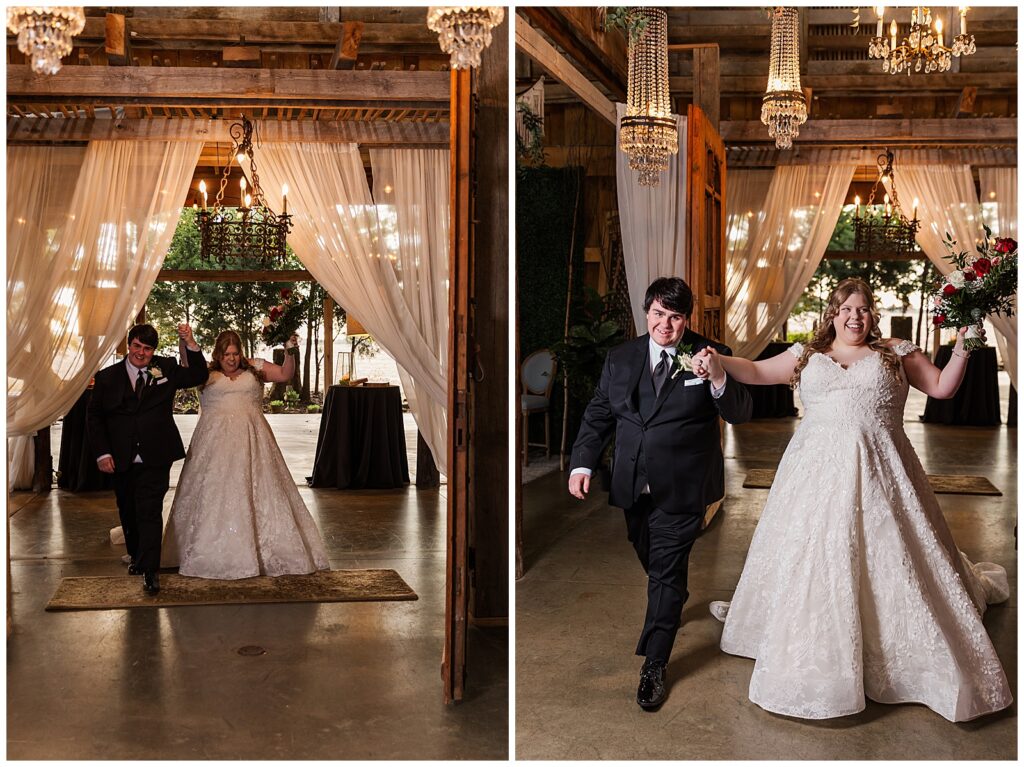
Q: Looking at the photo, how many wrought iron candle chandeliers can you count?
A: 2